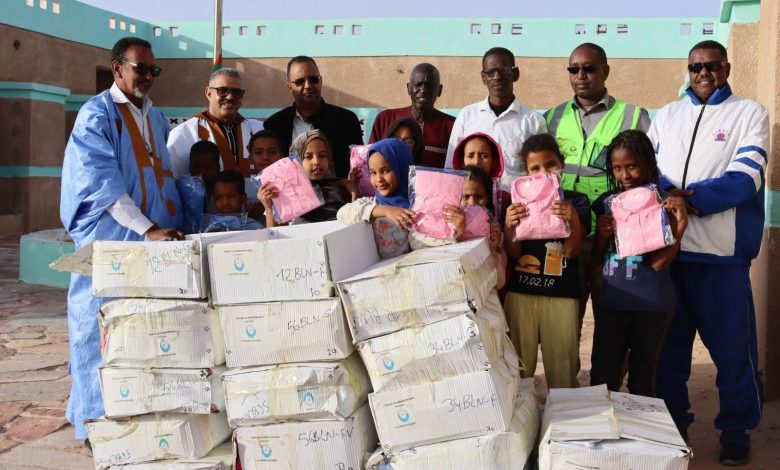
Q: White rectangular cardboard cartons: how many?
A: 14